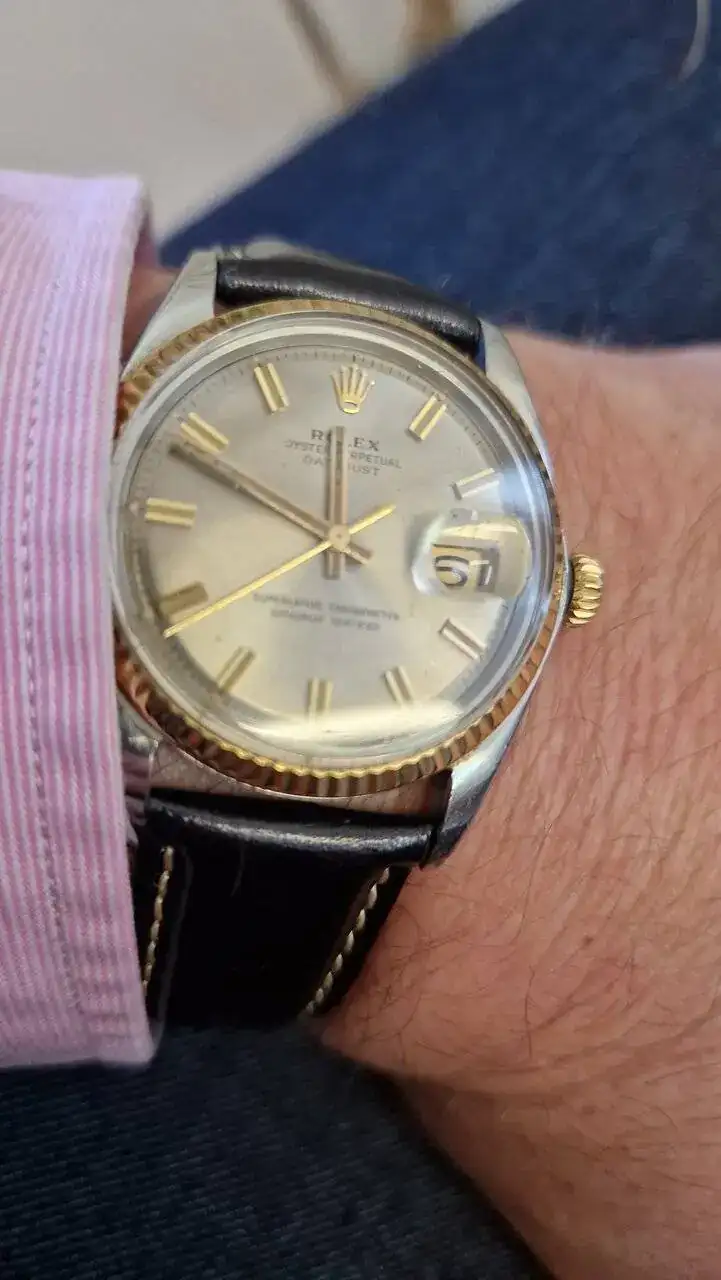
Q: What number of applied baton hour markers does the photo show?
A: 10